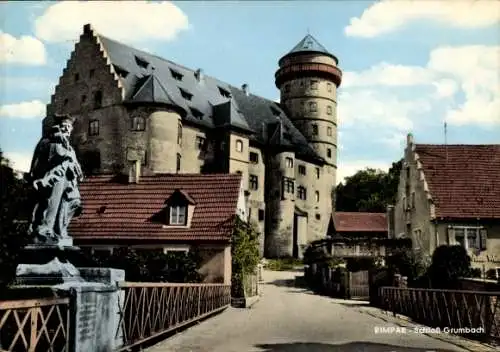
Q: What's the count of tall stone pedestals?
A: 1